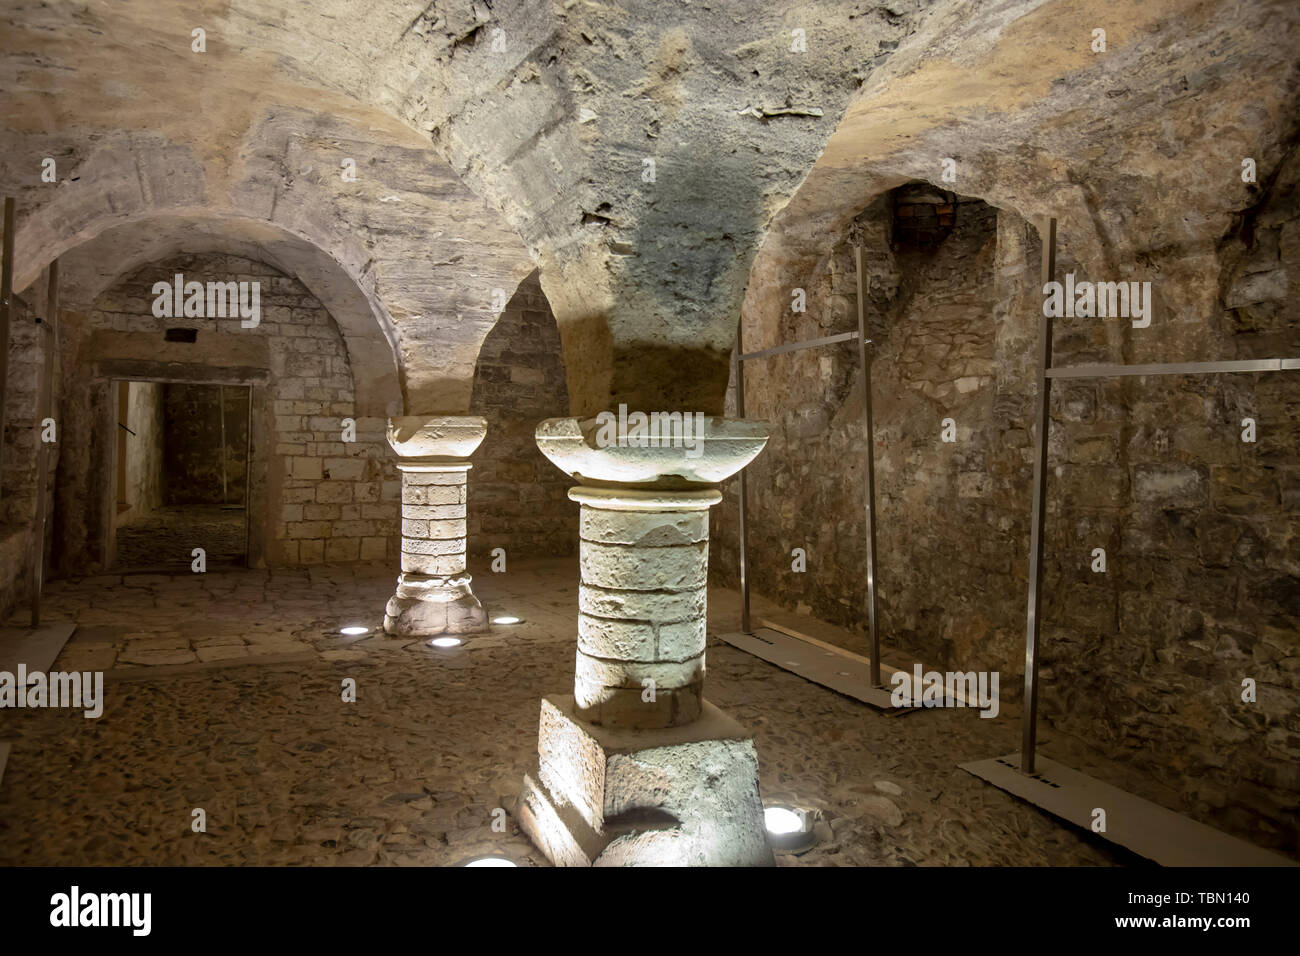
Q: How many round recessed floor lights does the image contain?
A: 5